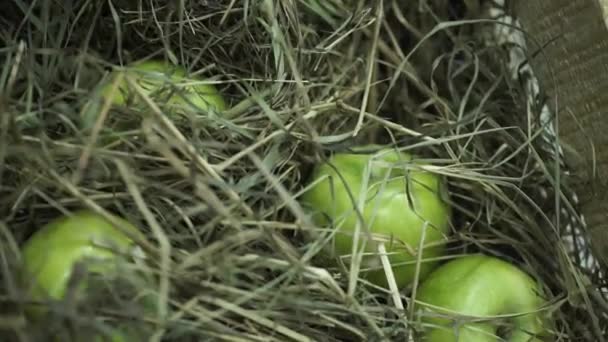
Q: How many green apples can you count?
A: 4